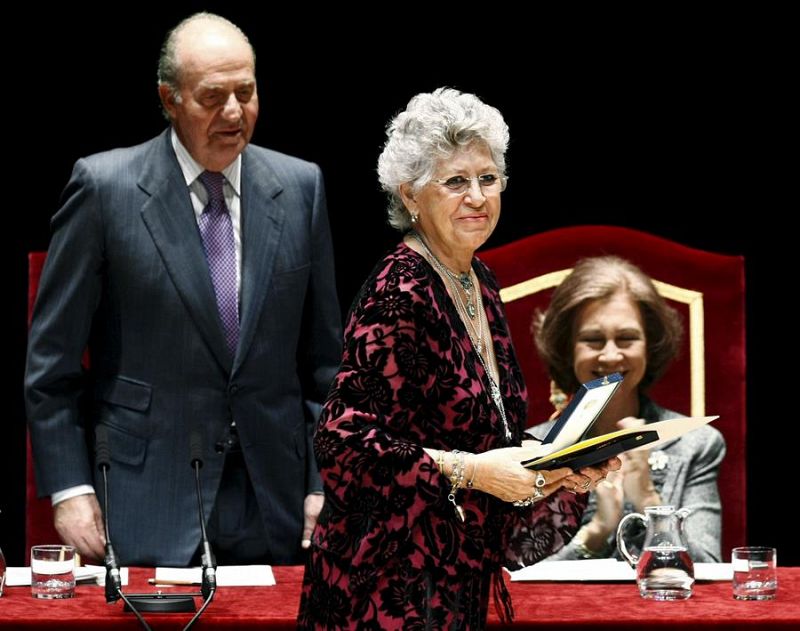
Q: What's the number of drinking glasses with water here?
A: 2